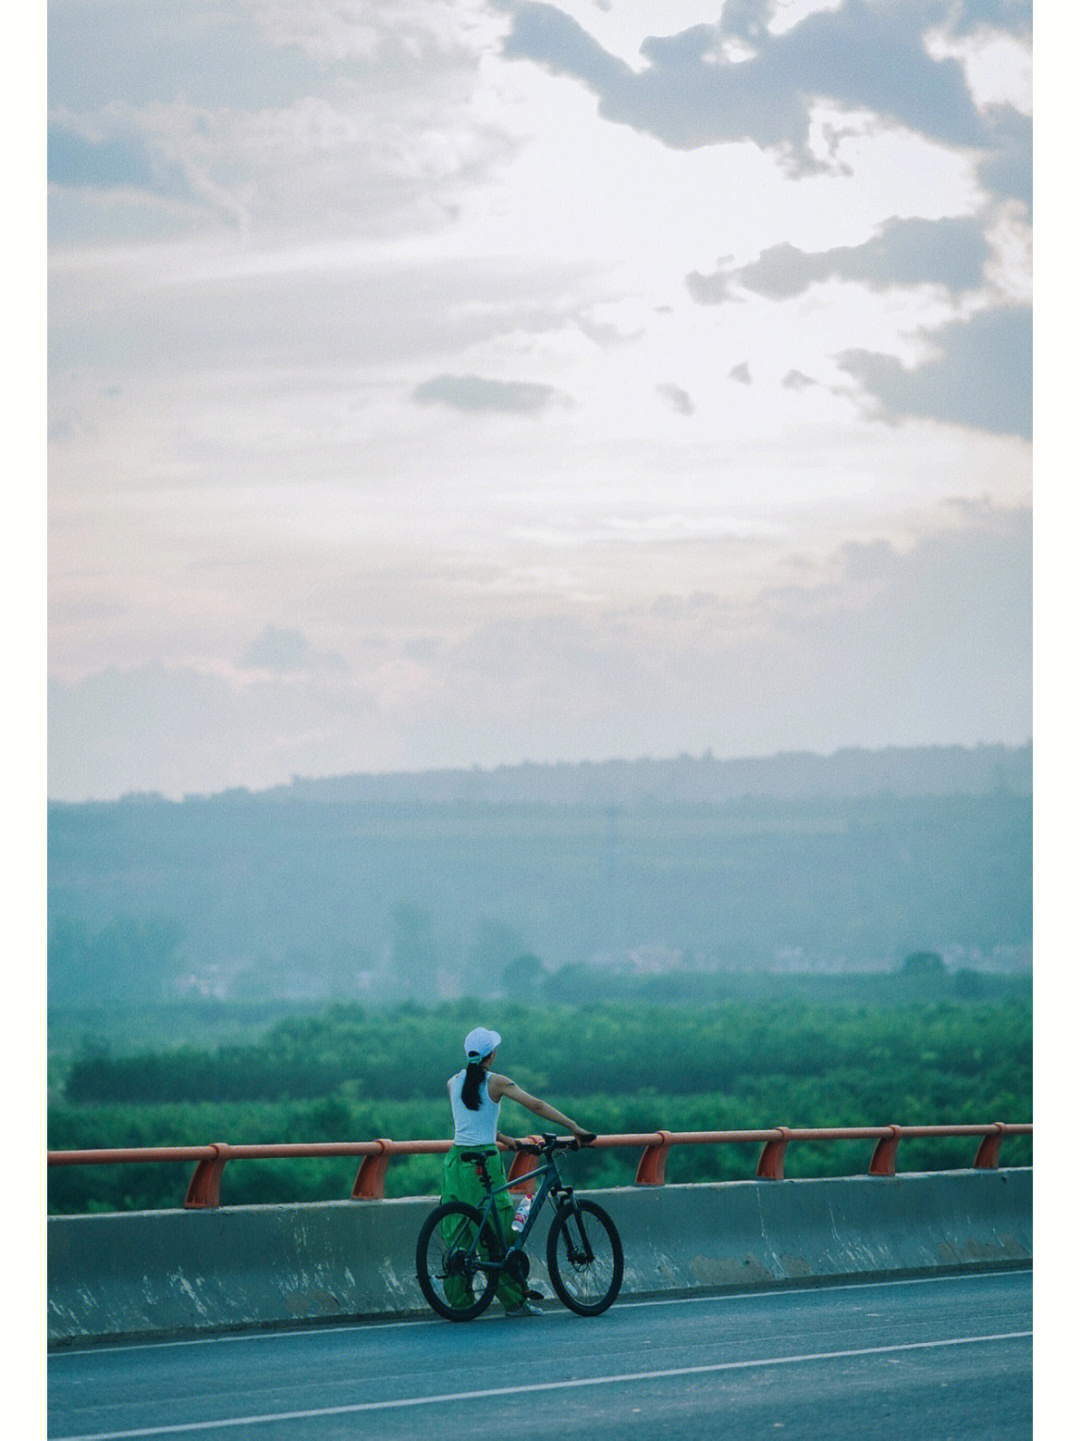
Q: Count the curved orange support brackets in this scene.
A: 7